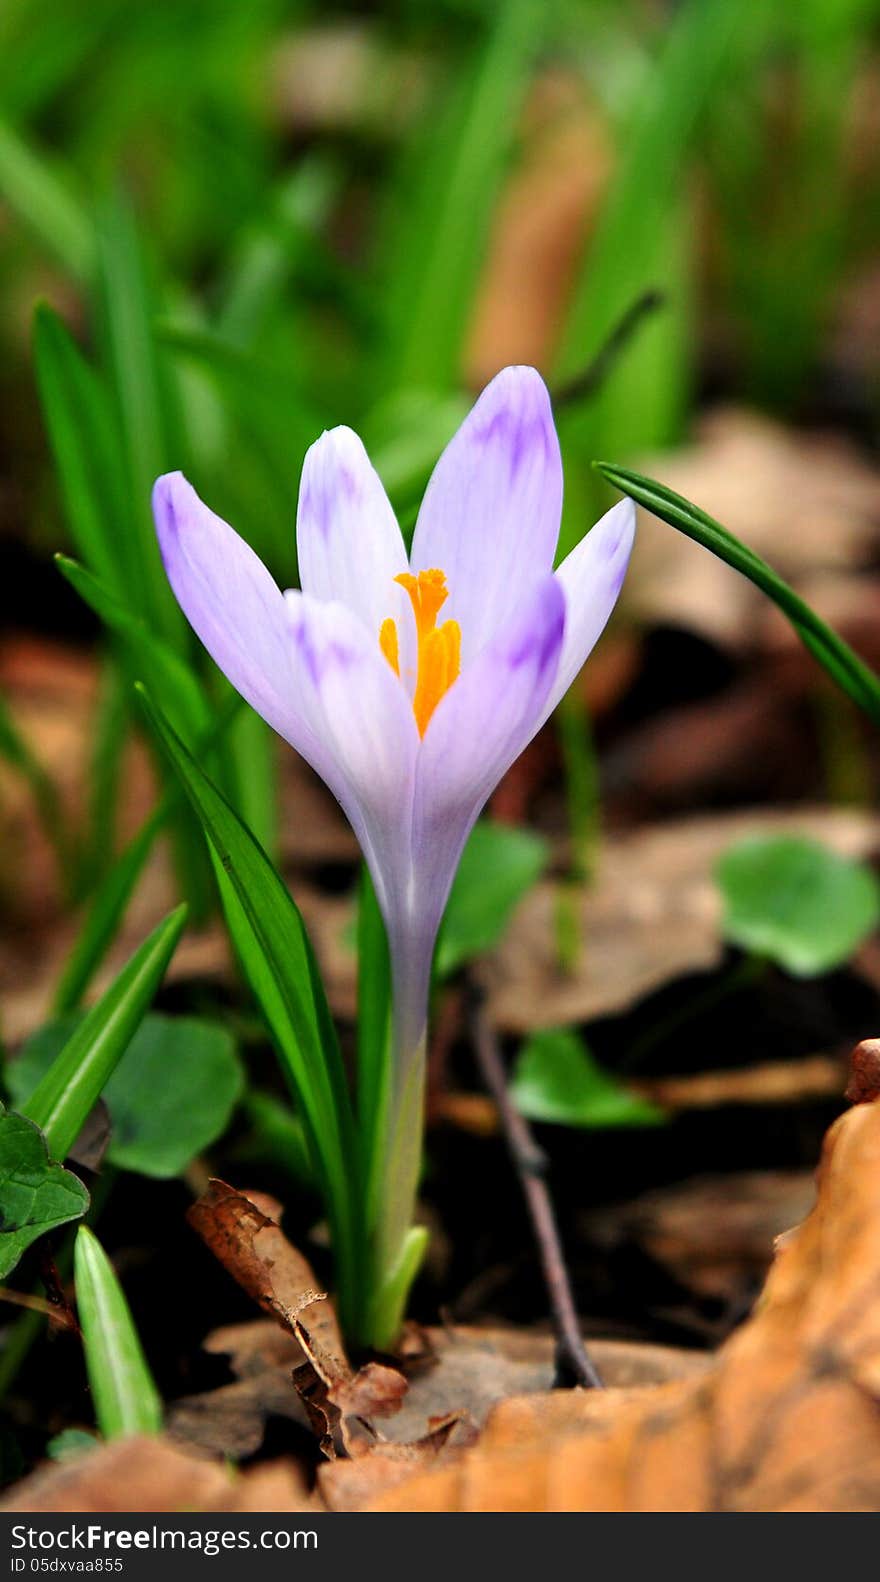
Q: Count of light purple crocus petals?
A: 6